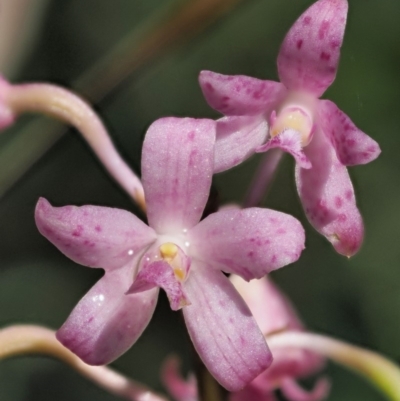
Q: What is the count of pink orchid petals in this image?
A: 10